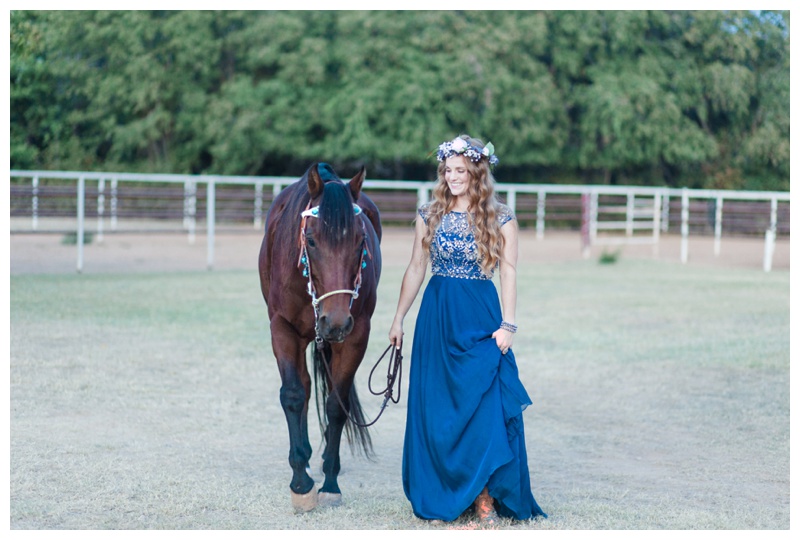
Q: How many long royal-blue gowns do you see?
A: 1